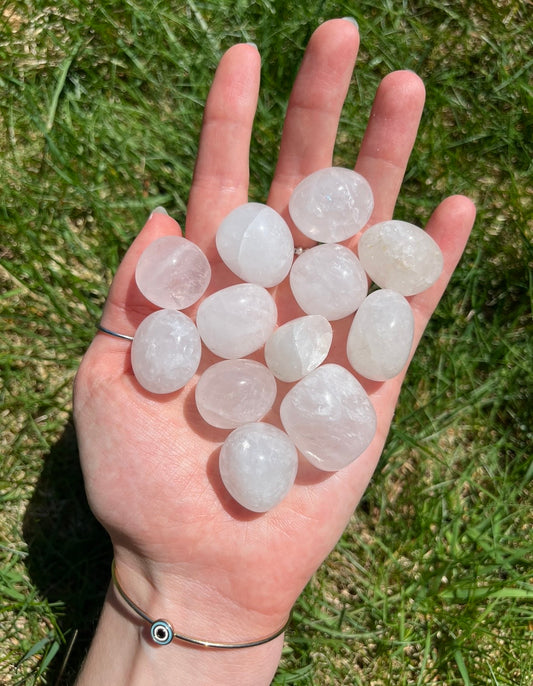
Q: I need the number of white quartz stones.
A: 12